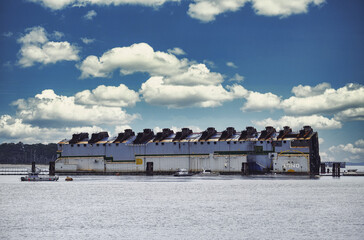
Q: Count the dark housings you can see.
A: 12